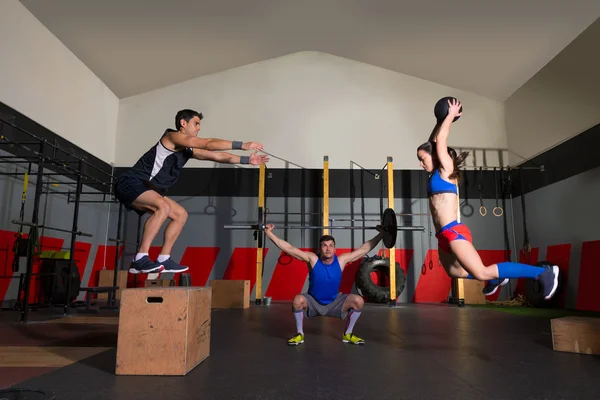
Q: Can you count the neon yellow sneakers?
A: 2